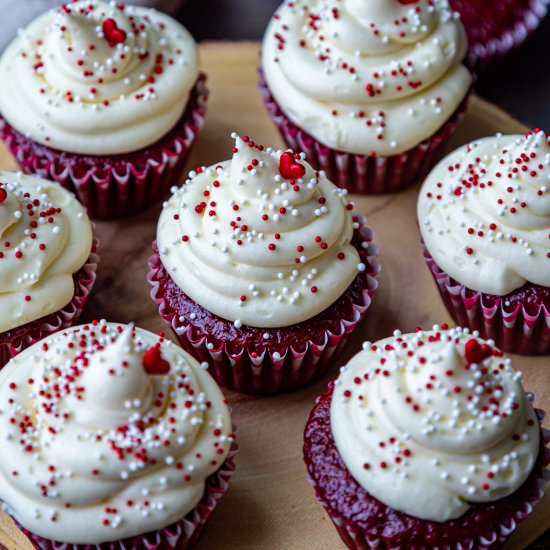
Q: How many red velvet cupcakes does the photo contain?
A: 8